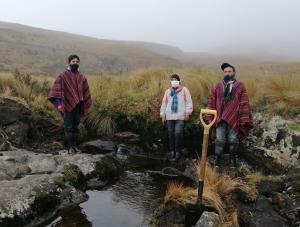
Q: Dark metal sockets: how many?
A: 1